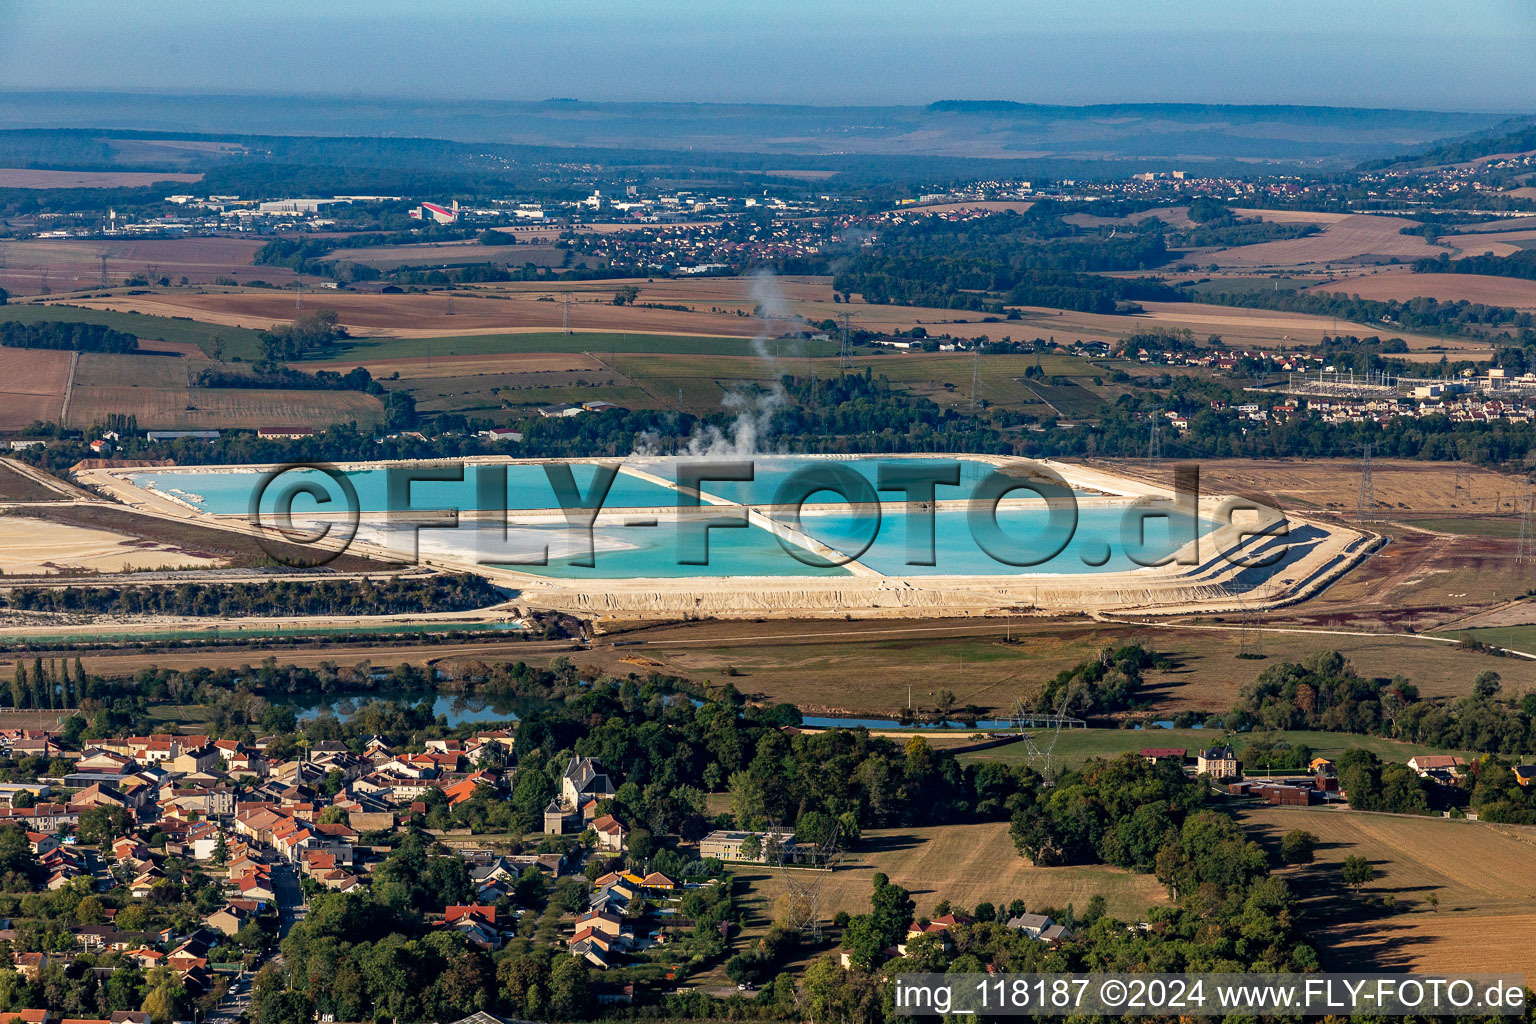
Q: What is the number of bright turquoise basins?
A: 4